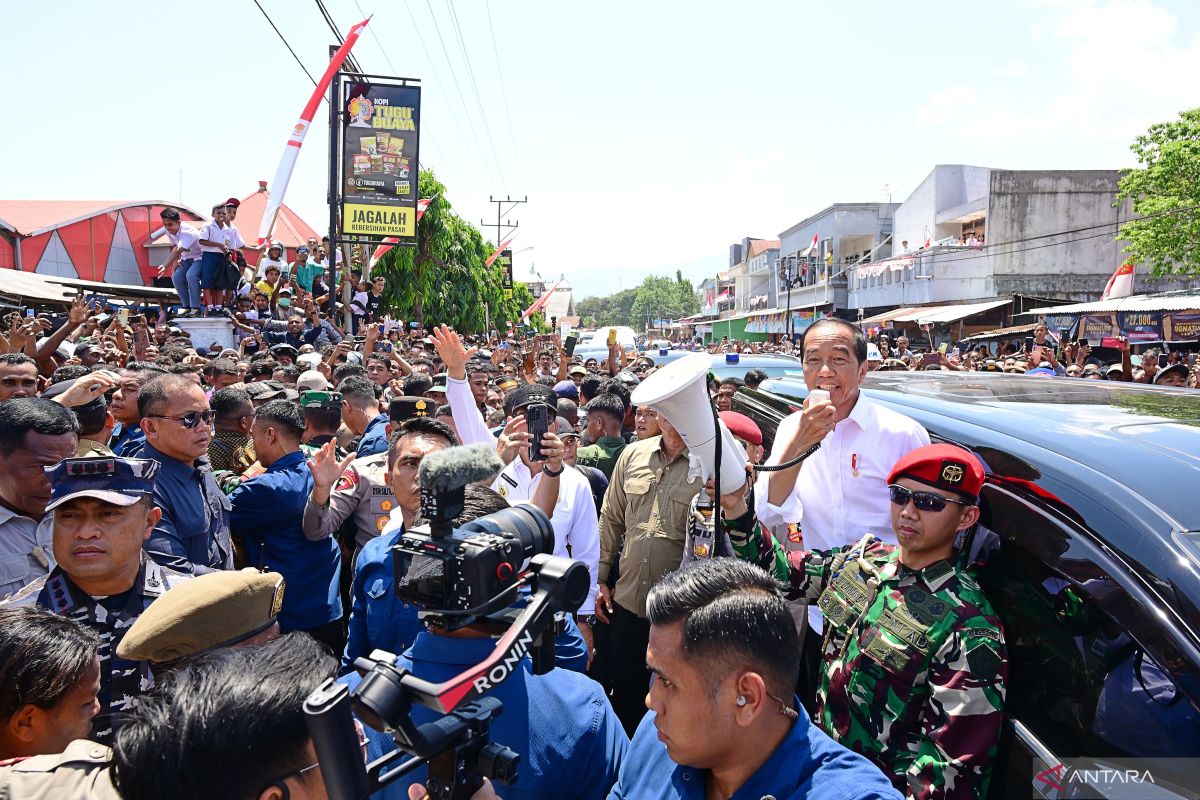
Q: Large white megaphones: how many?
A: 1